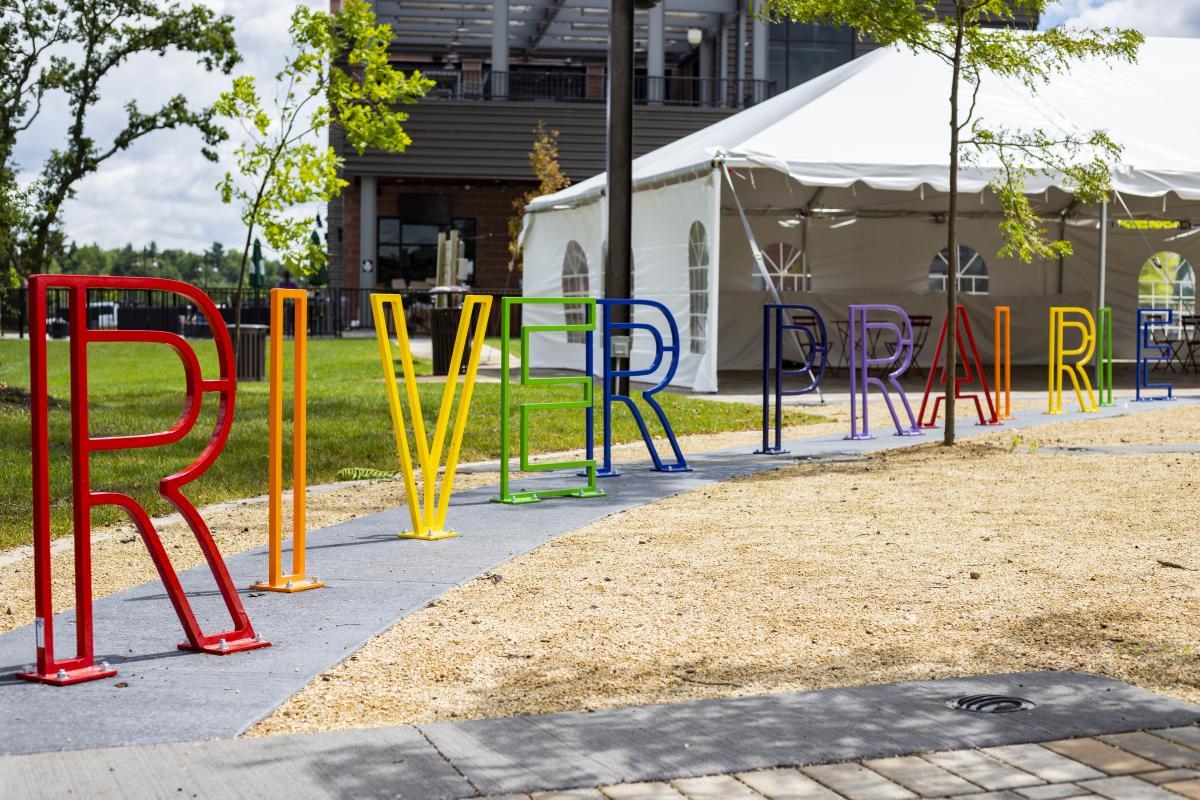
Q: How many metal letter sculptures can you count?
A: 12